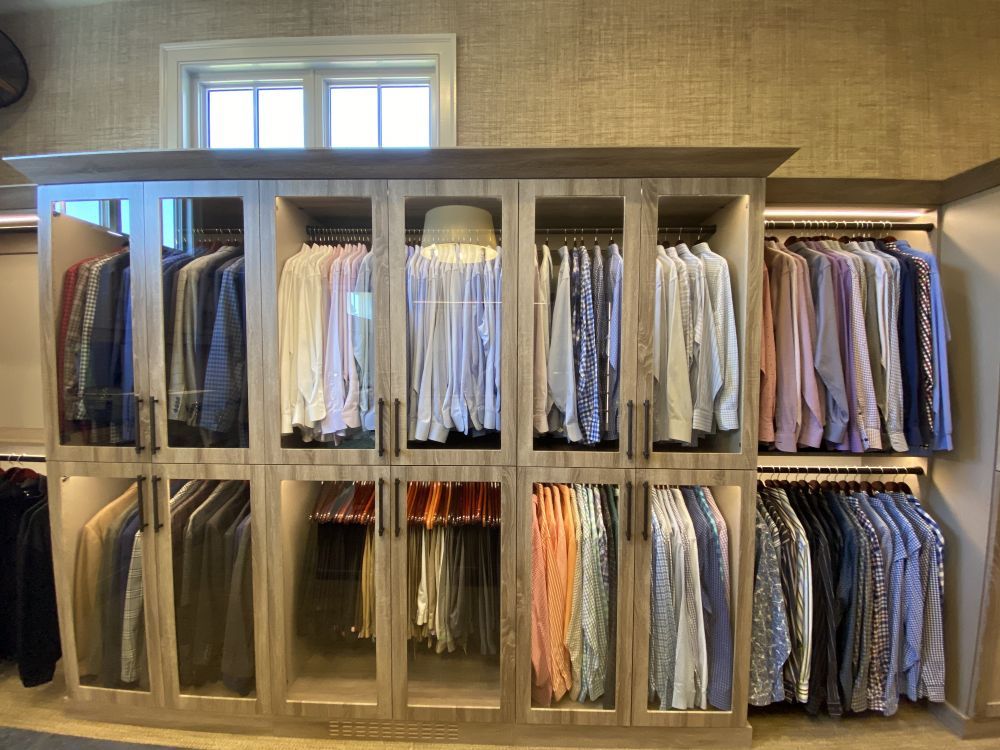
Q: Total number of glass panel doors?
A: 12